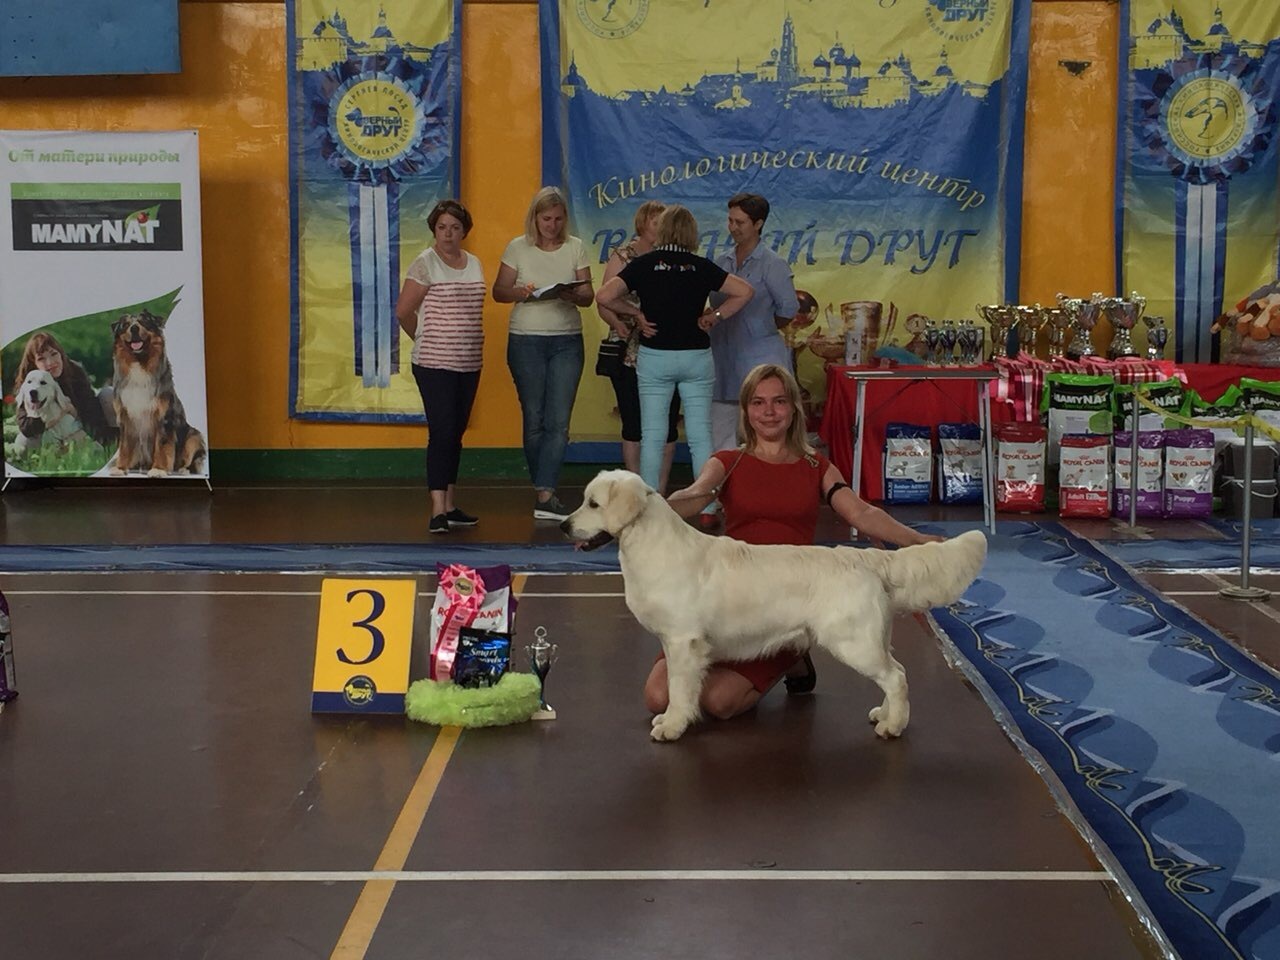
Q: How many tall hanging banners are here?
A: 3